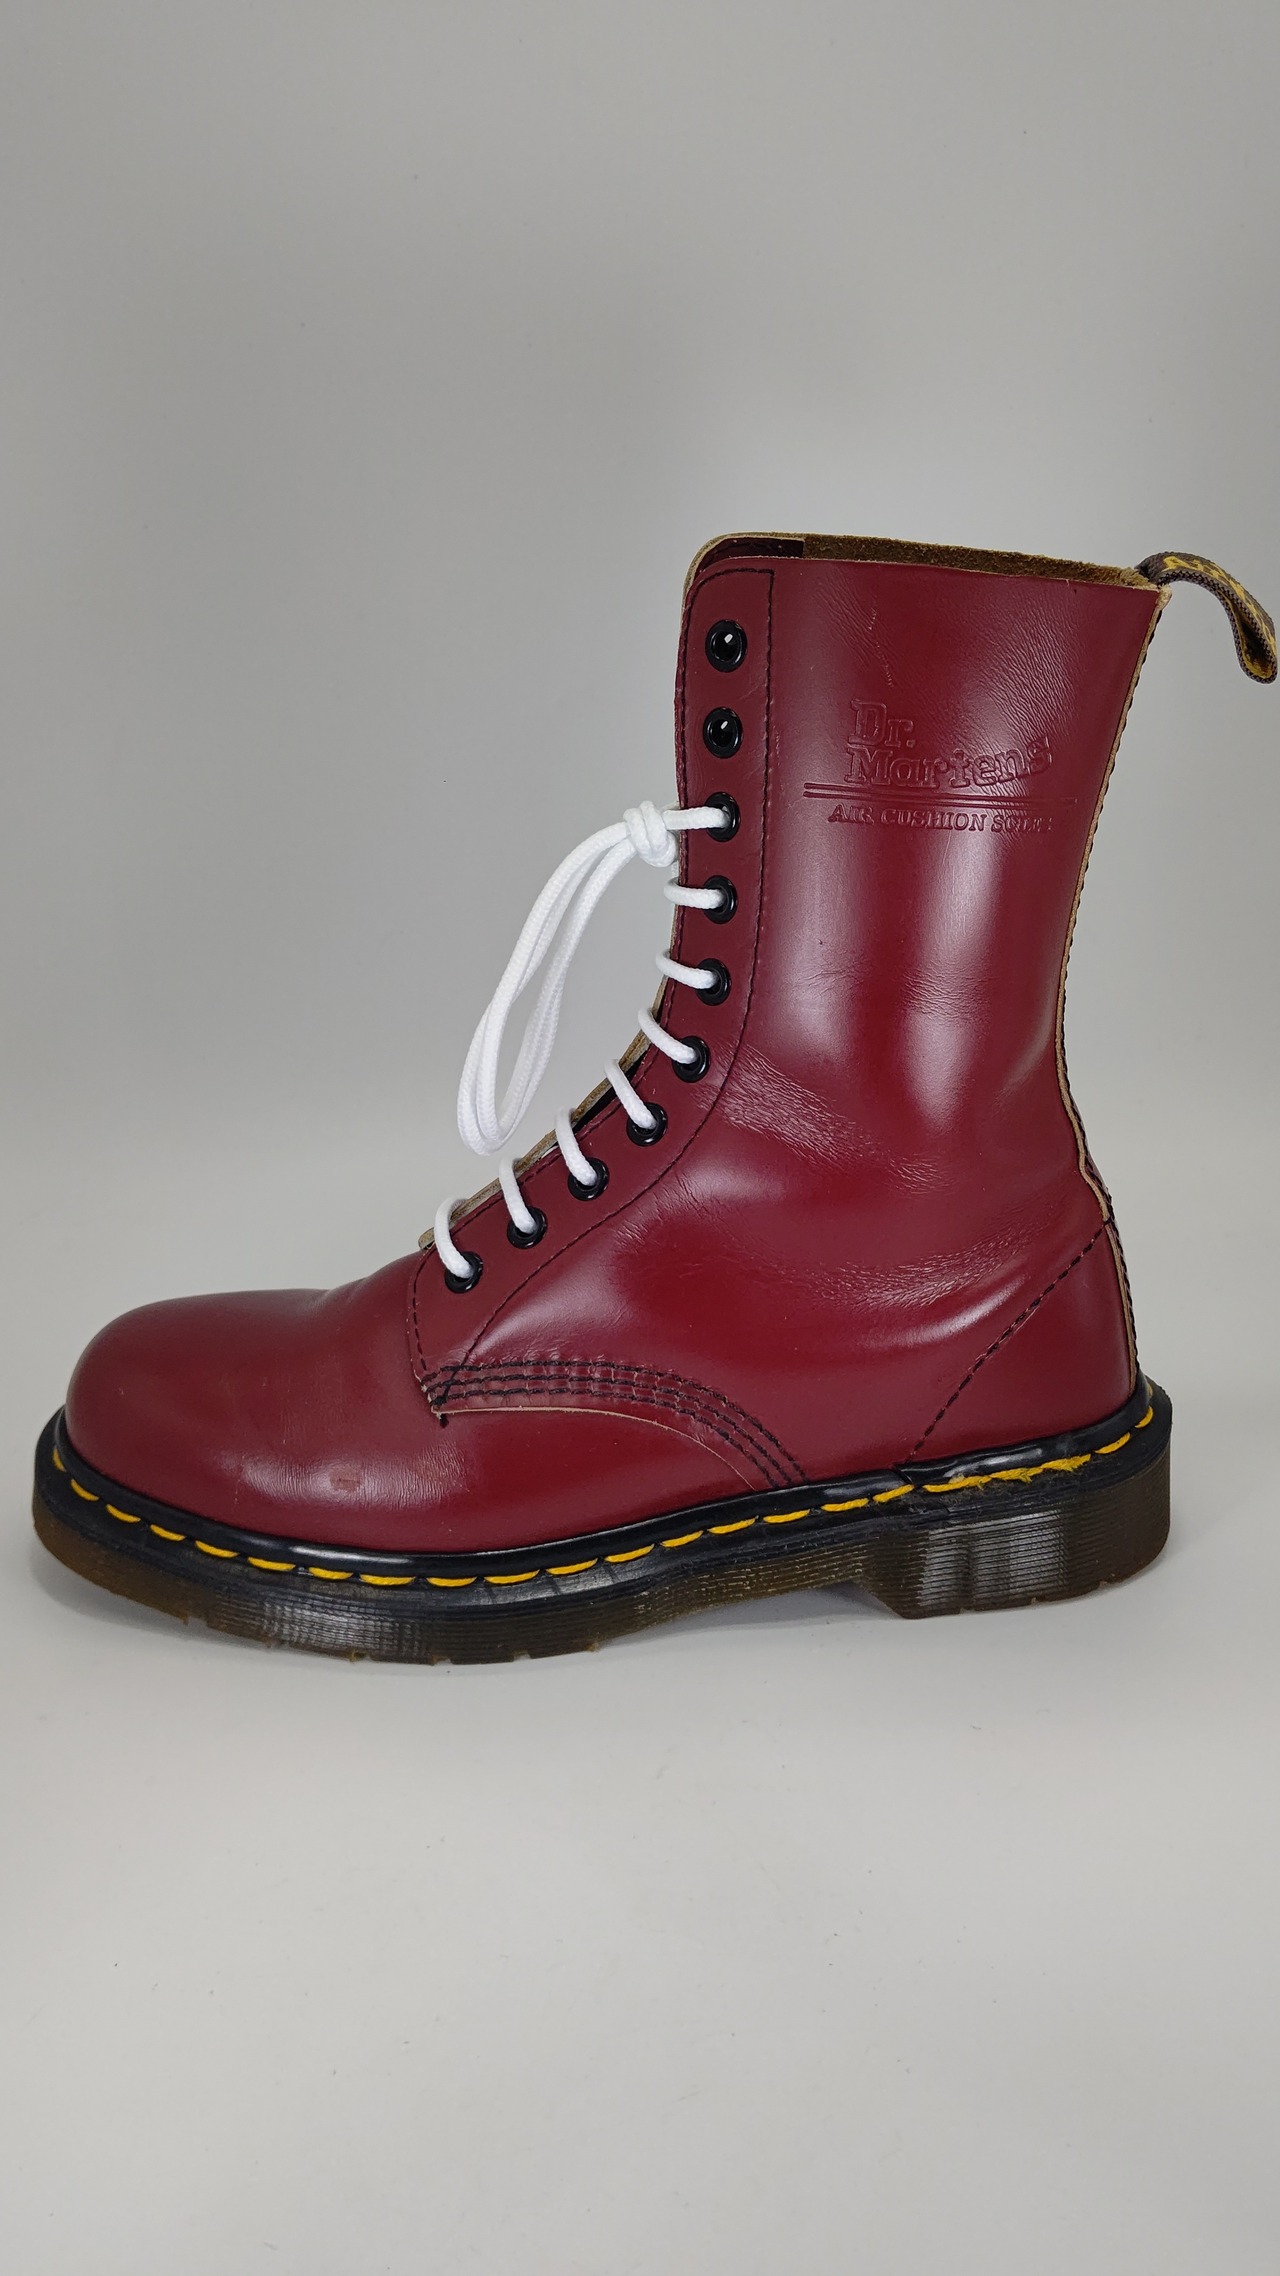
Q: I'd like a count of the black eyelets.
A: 10